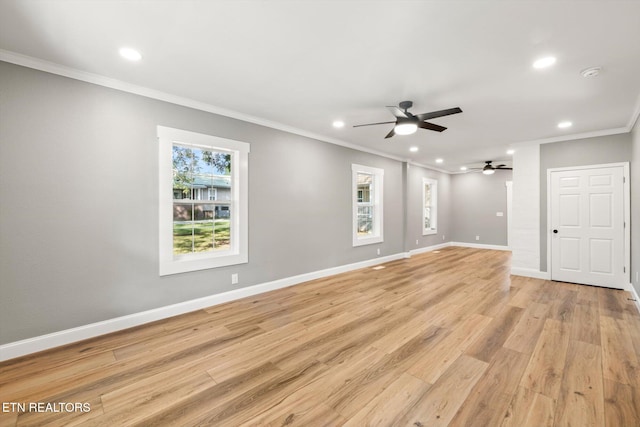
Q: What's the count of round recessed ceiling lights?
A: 8